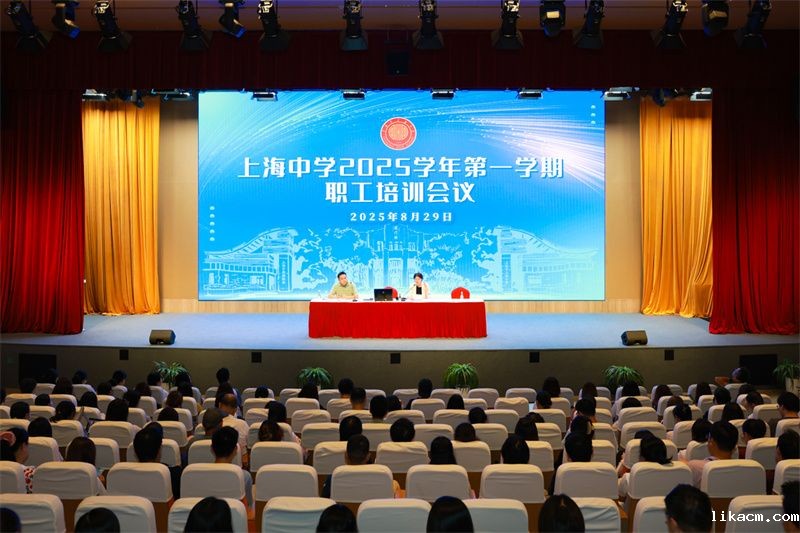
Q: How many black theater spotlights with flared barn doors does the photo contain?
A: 10